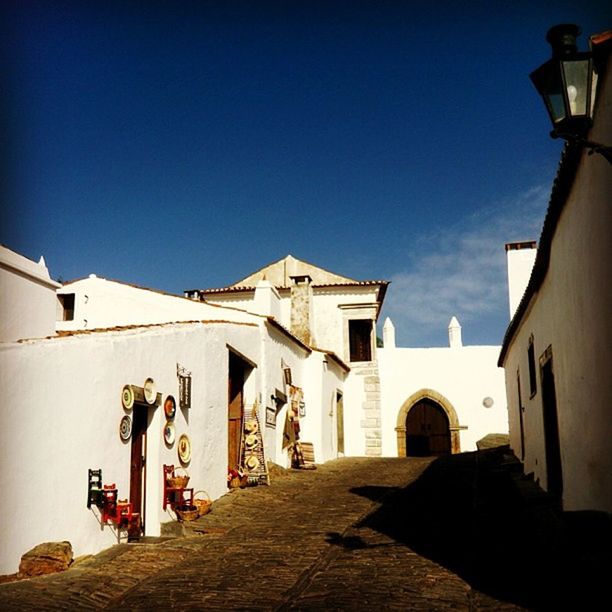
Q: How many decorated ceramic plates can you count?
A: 6